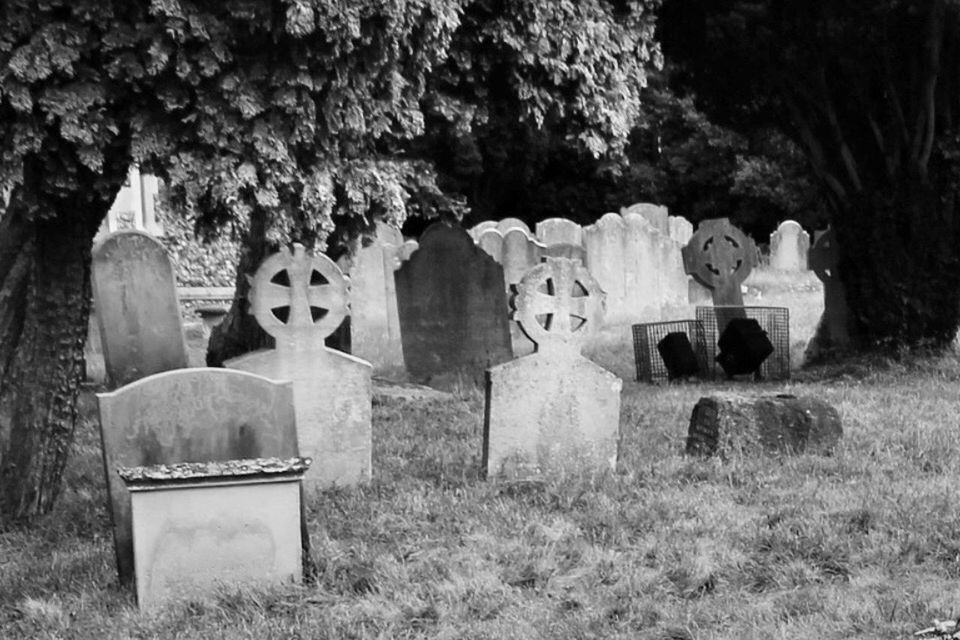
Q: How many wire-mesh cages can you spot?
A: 2